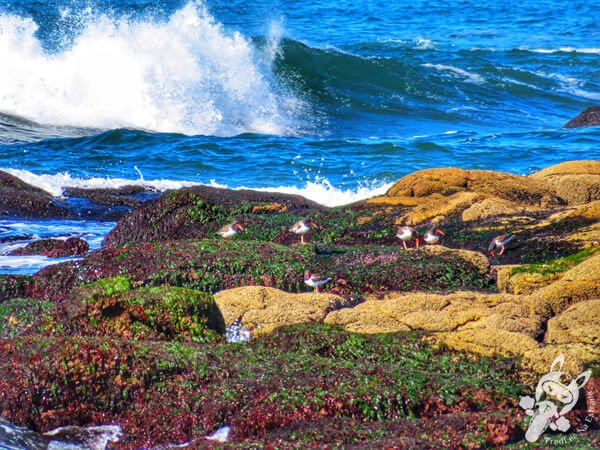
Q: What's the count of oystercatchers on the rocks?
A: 6